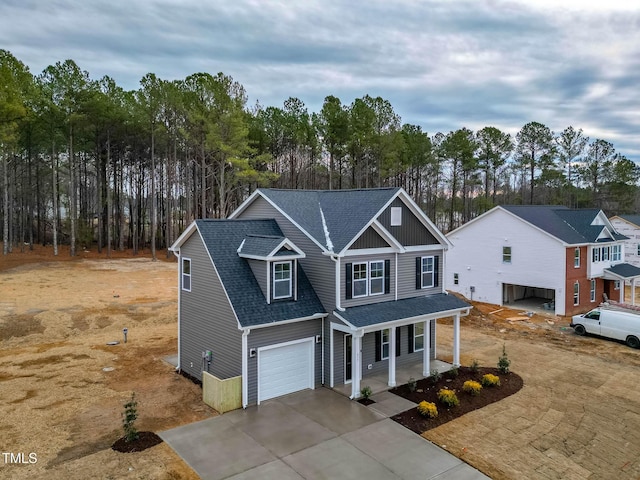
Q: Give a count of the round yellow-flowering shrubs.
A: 4